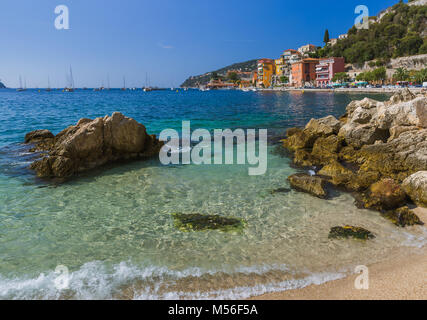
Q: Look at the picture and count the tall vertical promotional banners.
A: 0